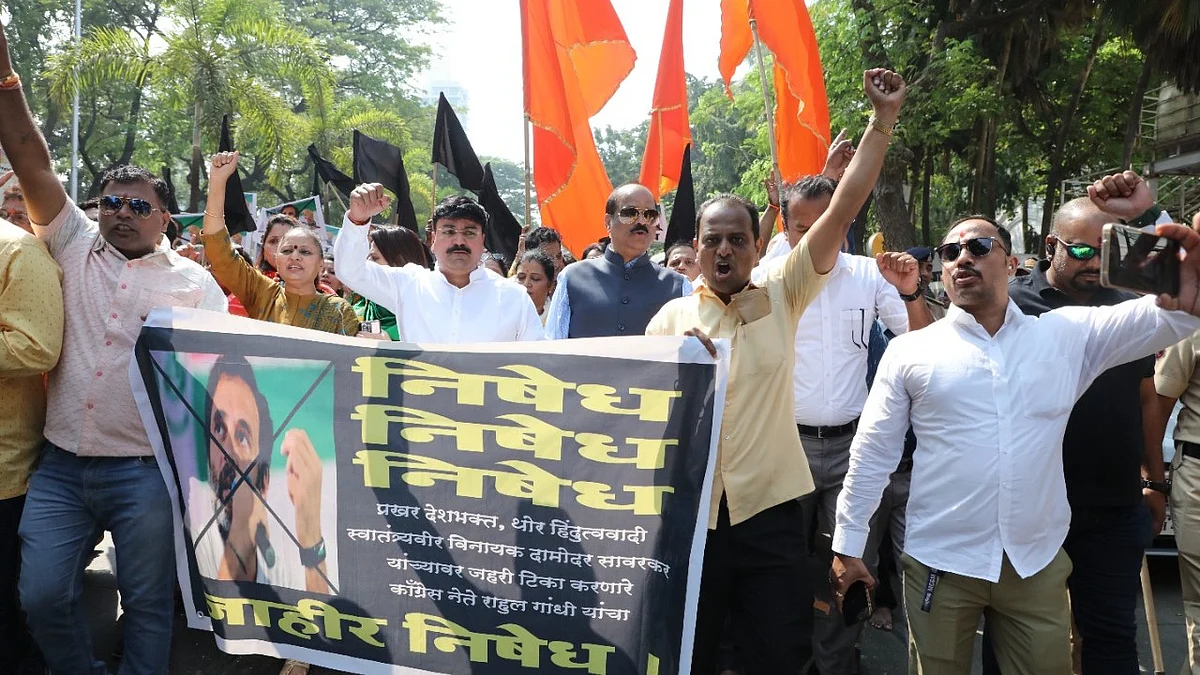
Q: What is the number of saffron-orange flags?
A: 3